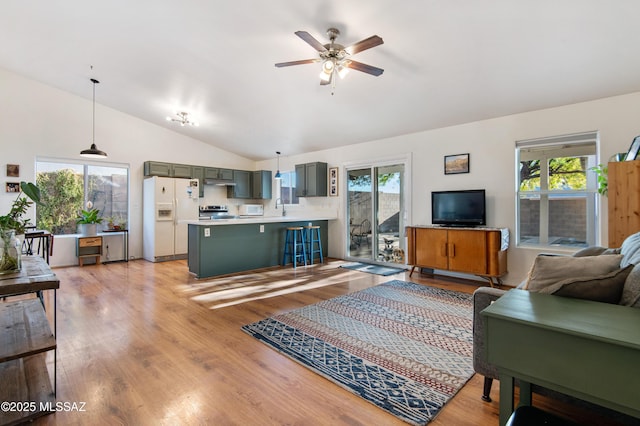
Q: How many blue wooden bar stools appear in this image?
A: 2